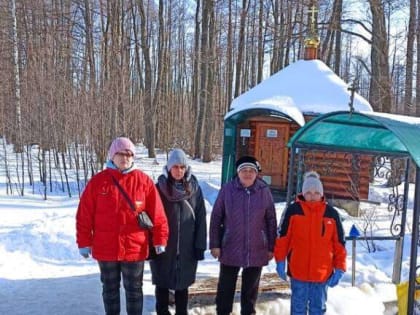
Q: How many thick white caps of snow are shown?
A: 1